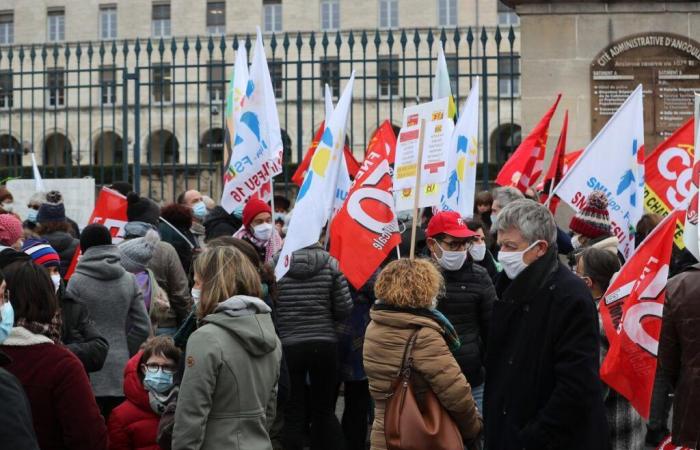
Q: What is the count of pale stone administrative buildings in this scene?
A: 1